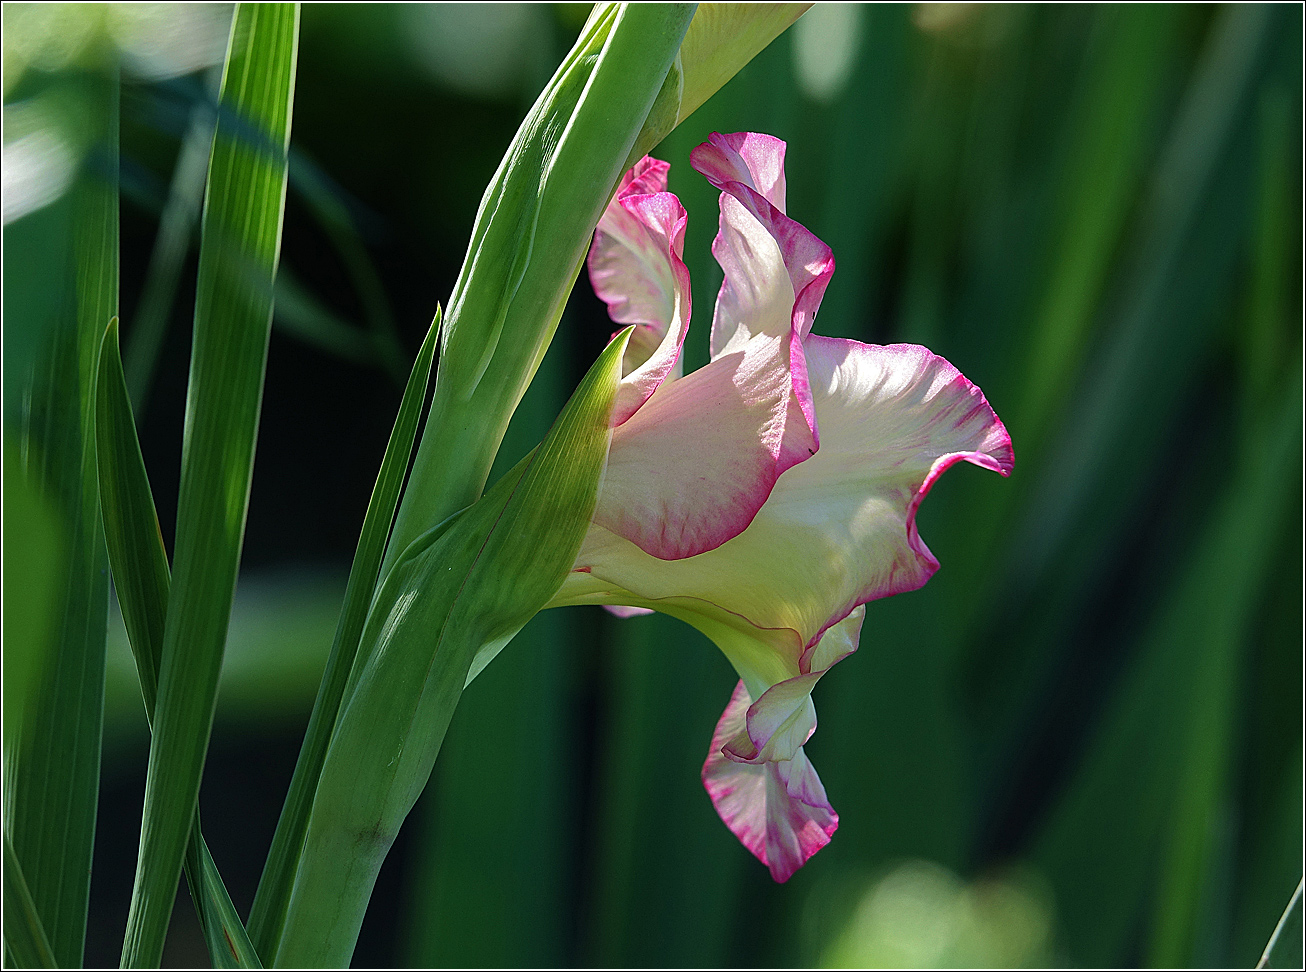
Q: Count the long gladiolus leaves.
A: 4